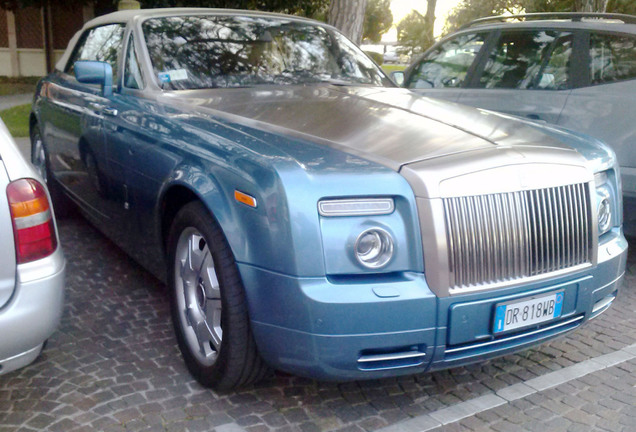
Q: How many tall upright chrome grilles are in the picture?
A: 1